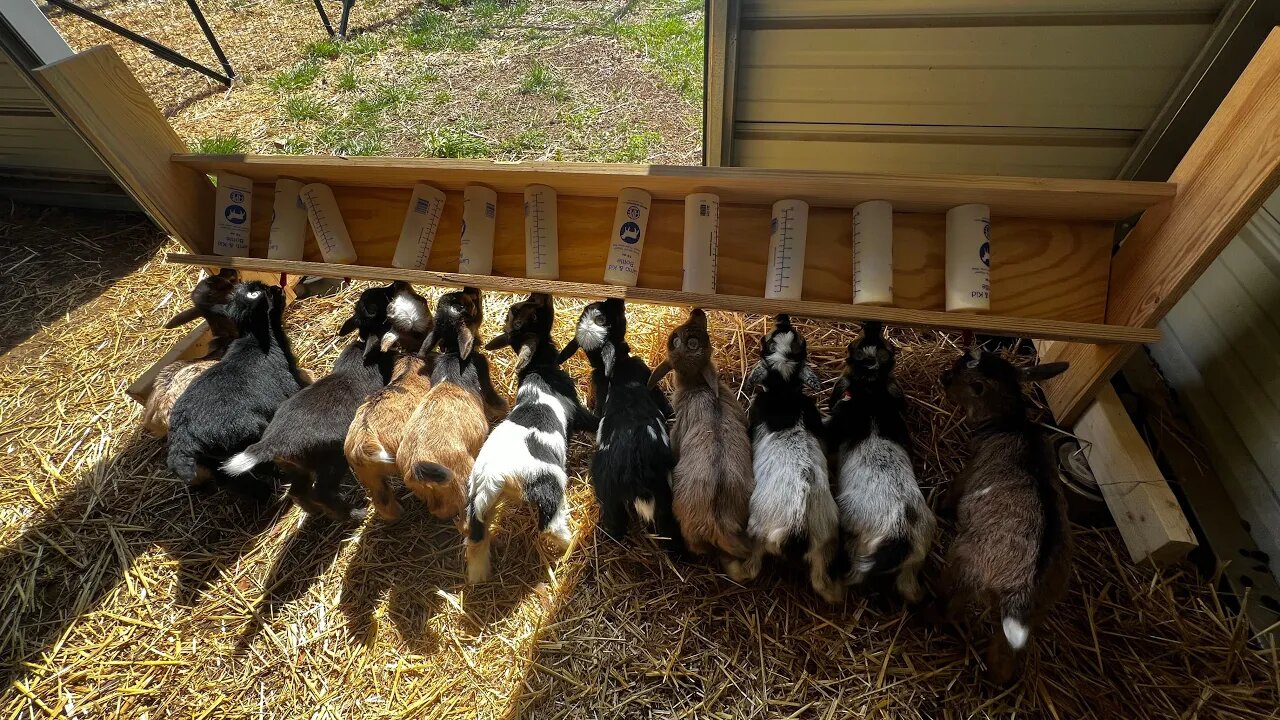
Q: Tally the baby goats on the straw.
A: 11